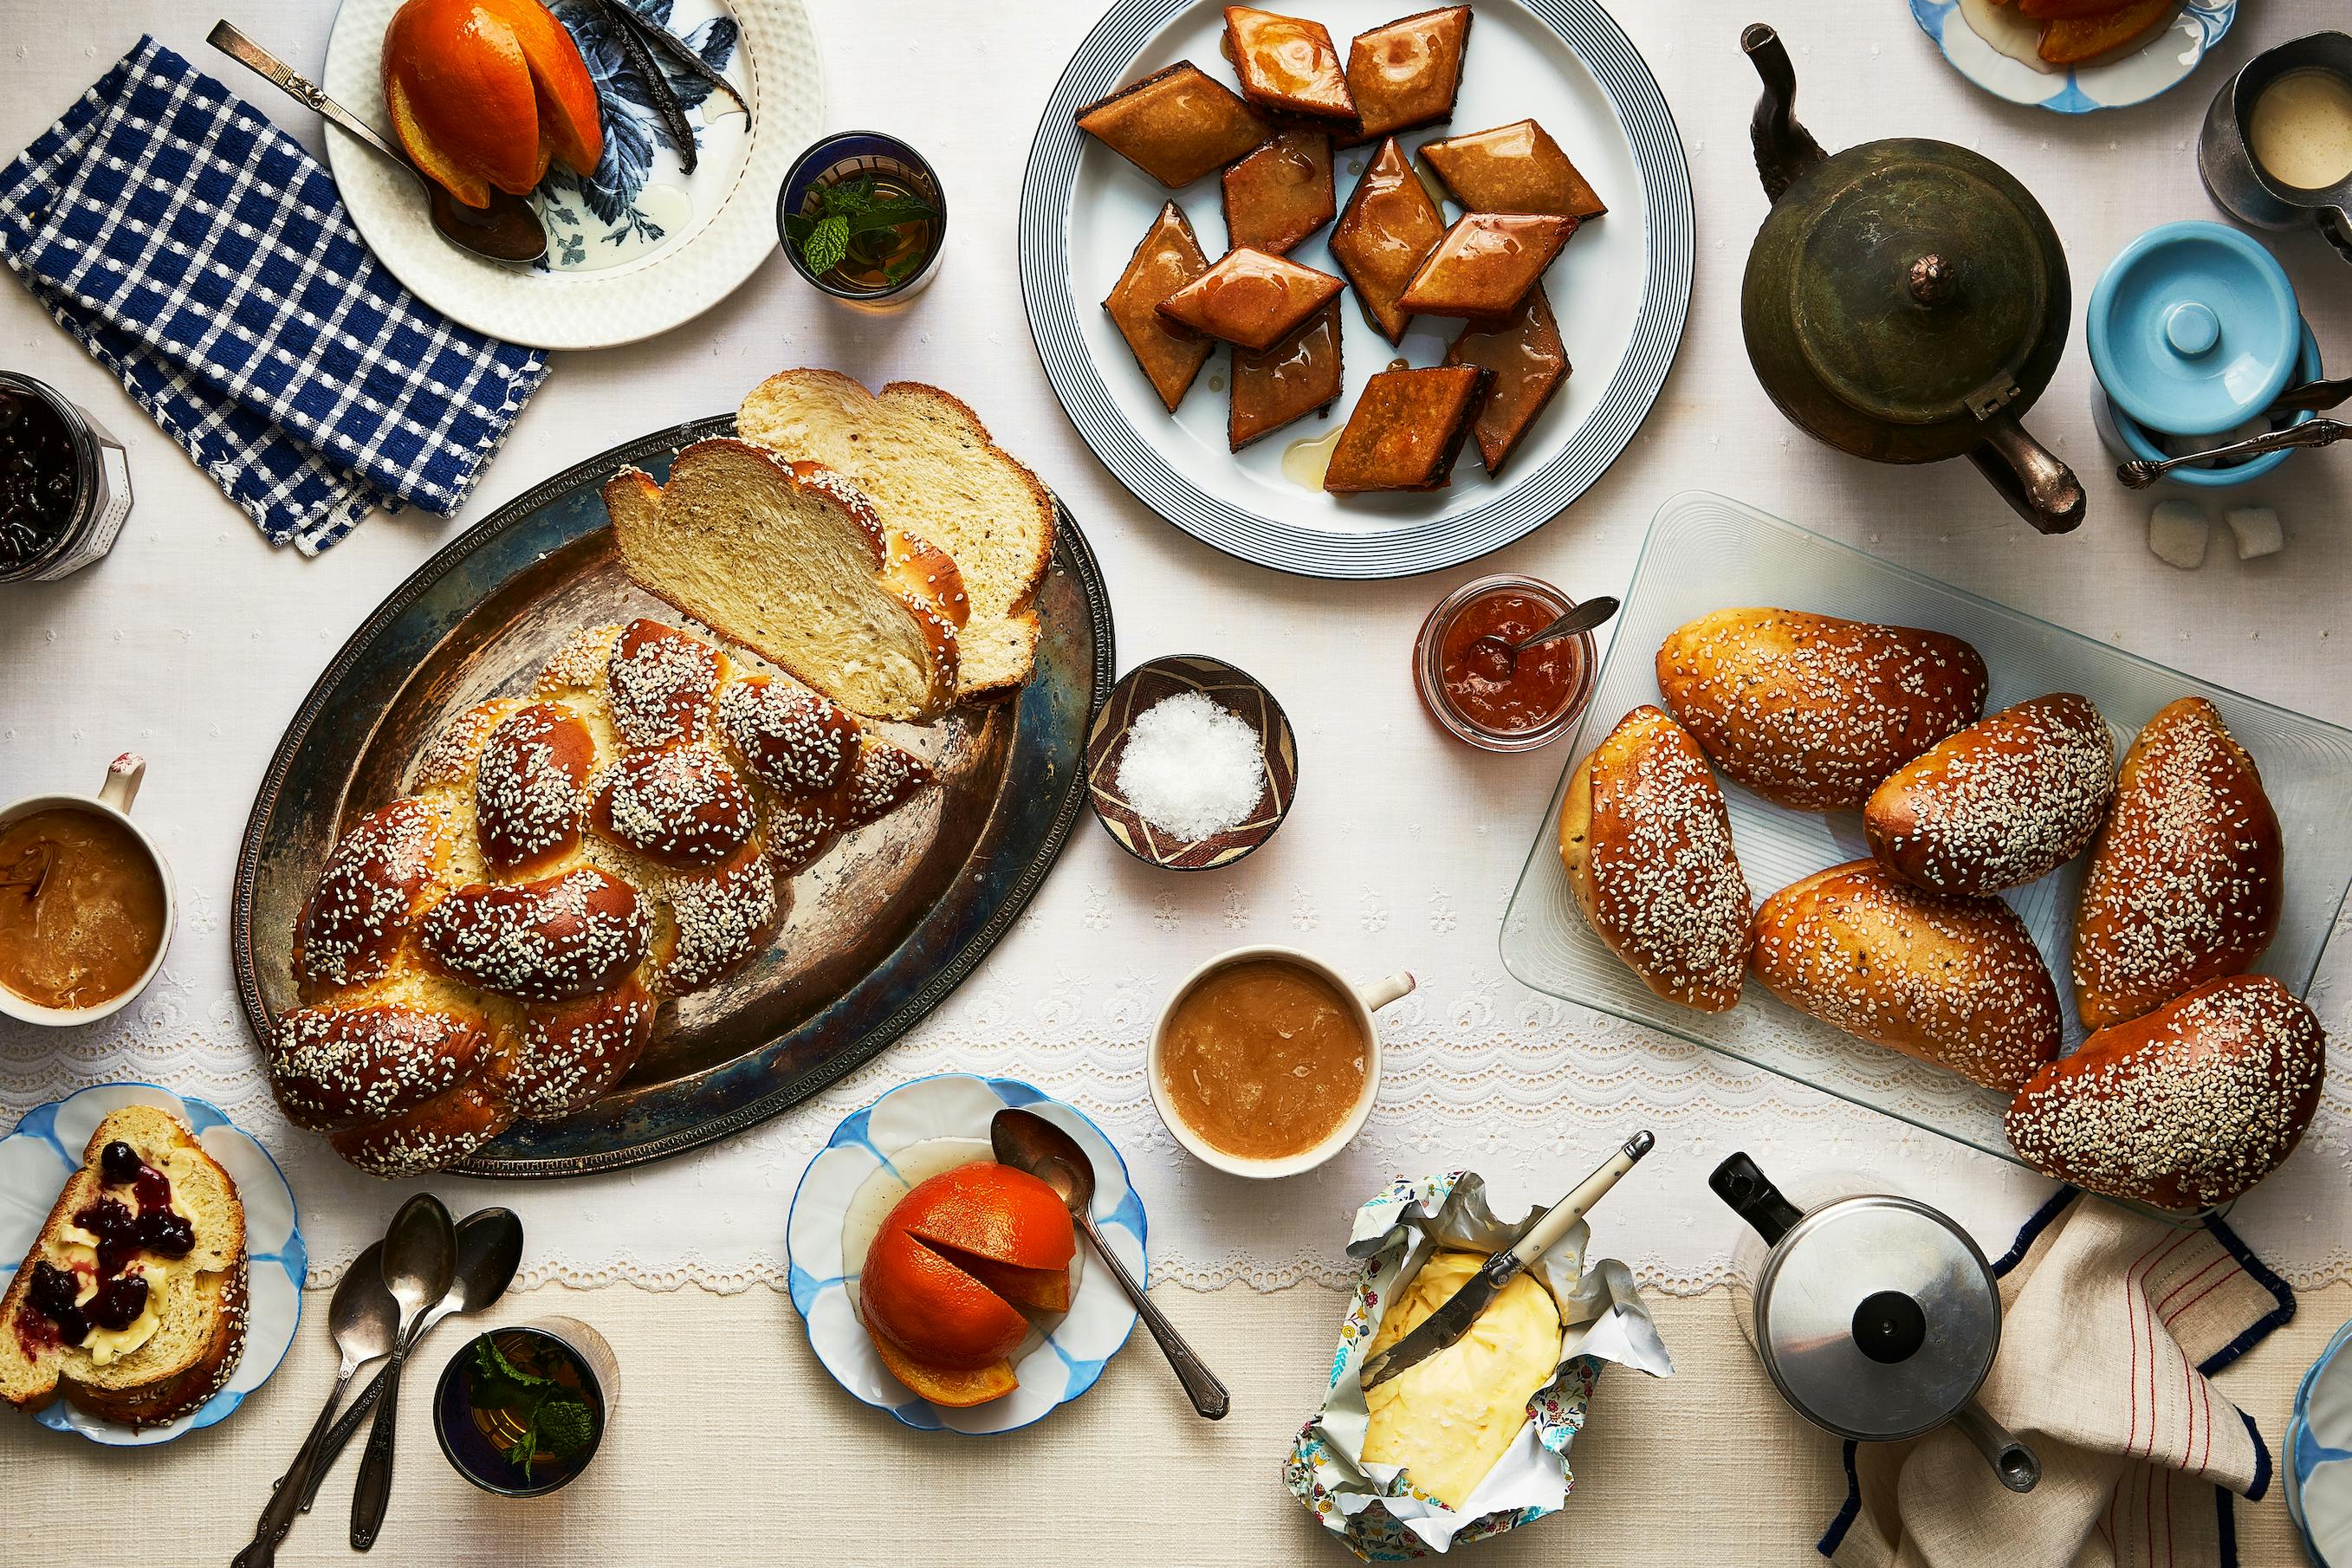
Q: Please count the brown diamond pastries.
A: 12